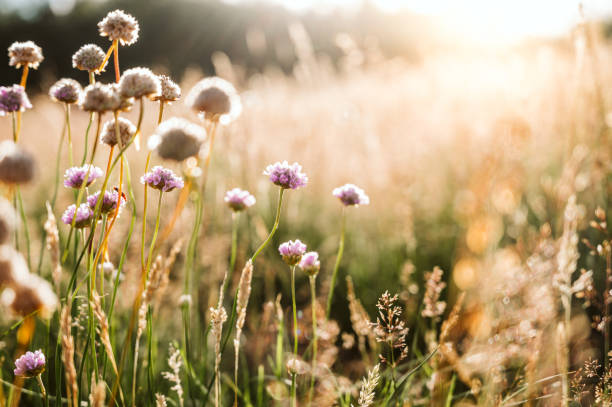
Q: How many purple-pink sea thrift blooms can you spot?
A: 11